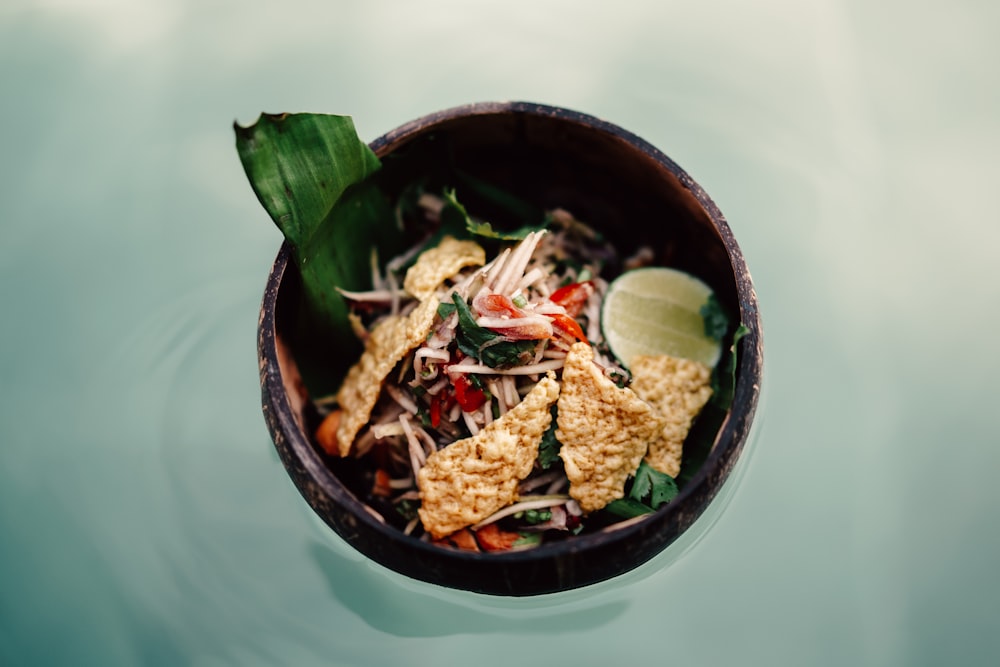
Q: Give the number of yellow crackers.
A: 5